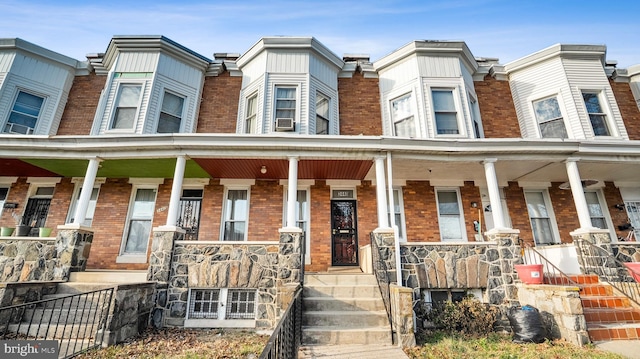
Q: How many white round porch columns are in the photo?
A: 6